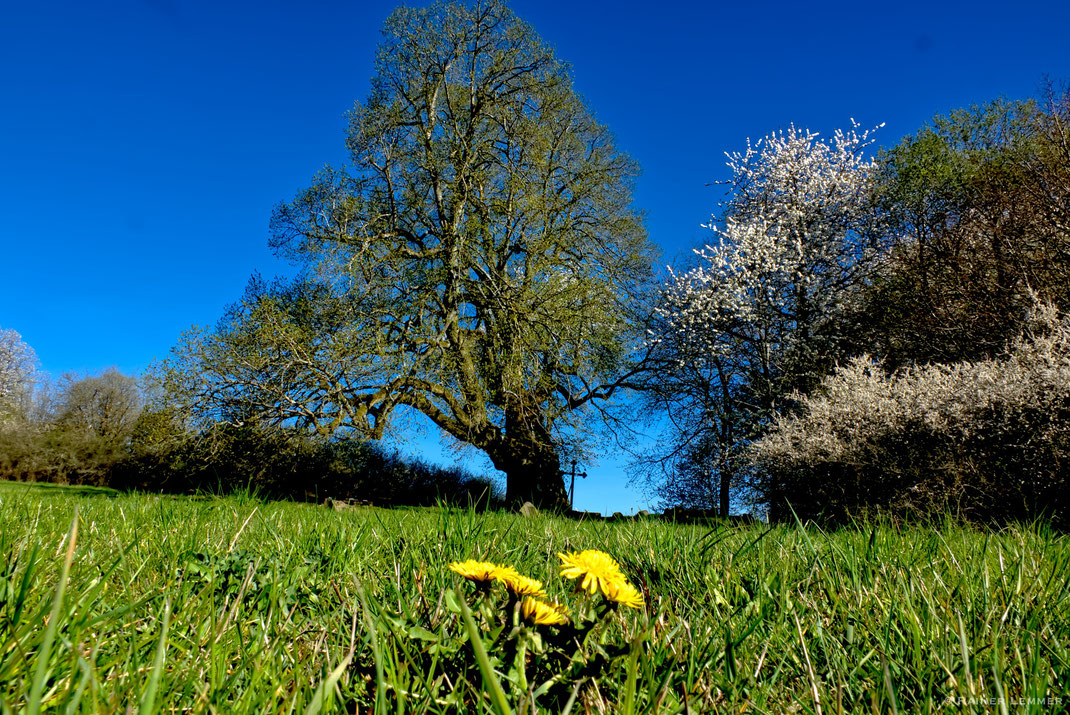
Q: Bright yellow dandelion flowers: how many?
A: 5